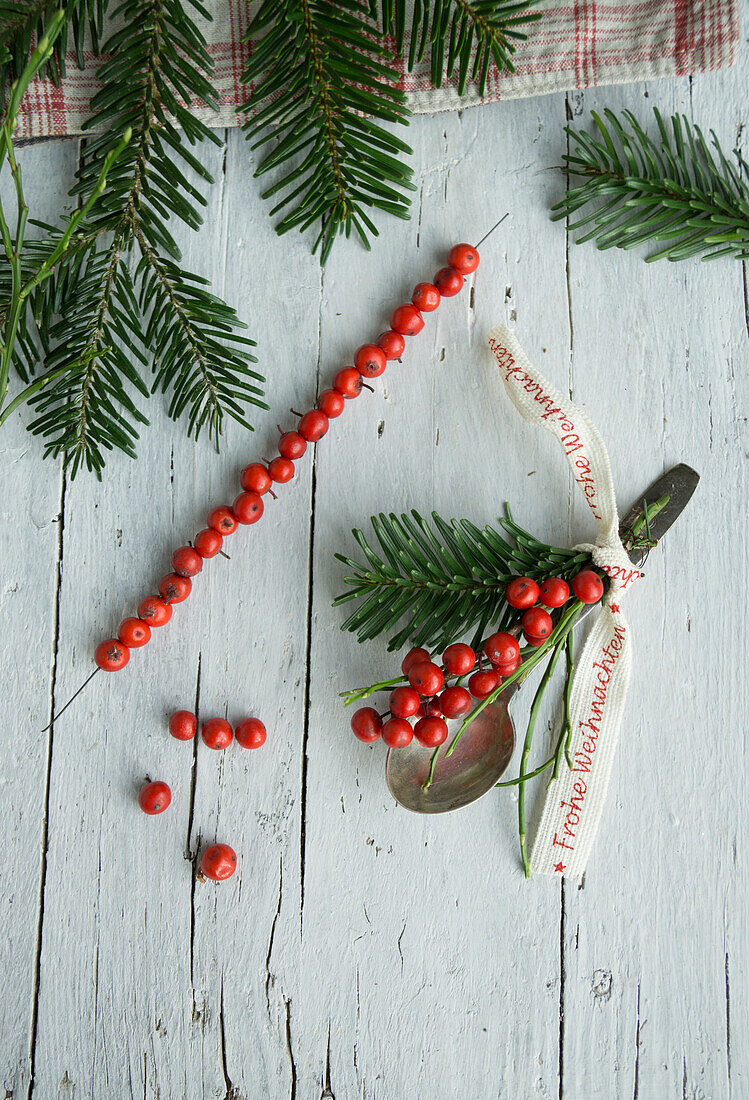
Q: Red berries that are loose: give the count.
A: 5